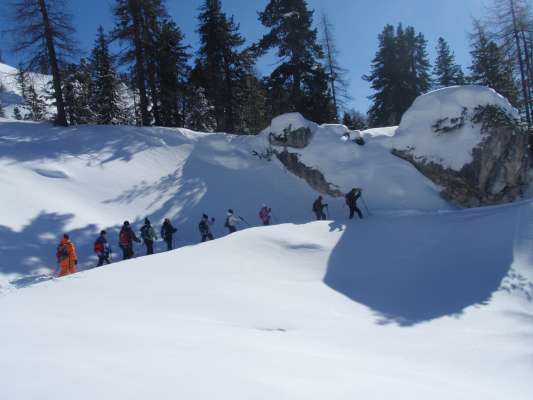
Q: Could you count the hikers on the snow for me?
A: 10